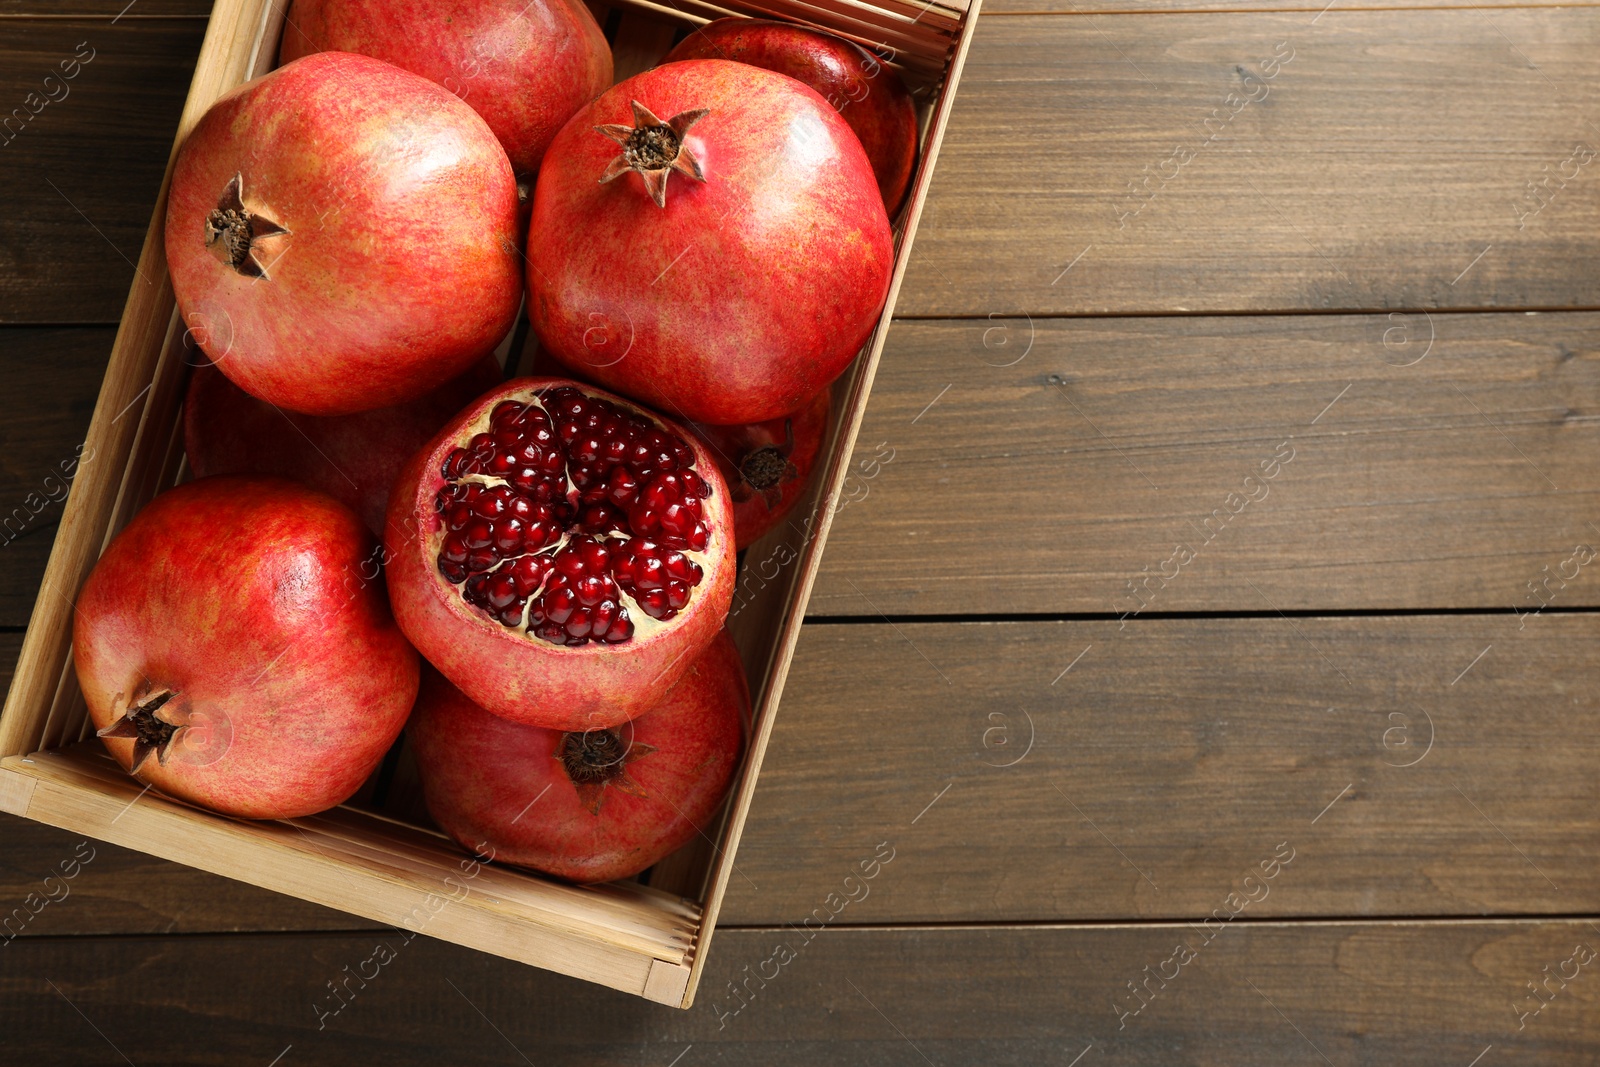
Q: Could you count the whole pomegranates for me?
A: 8